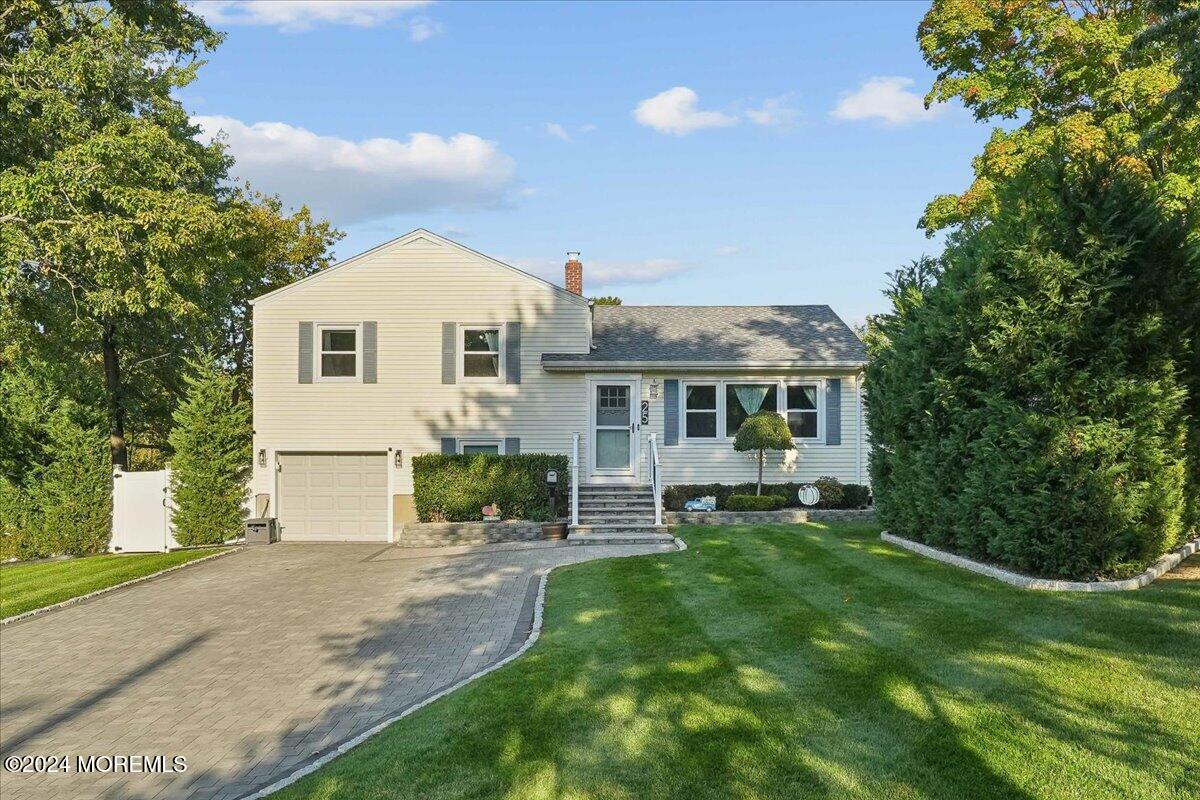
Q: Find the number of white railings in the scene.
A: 2